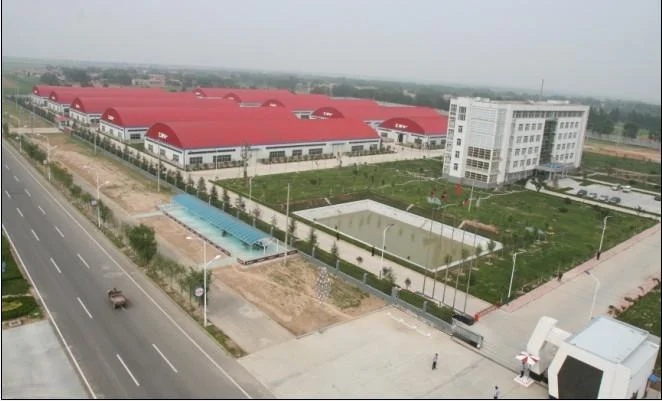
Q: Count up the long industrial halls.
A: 10